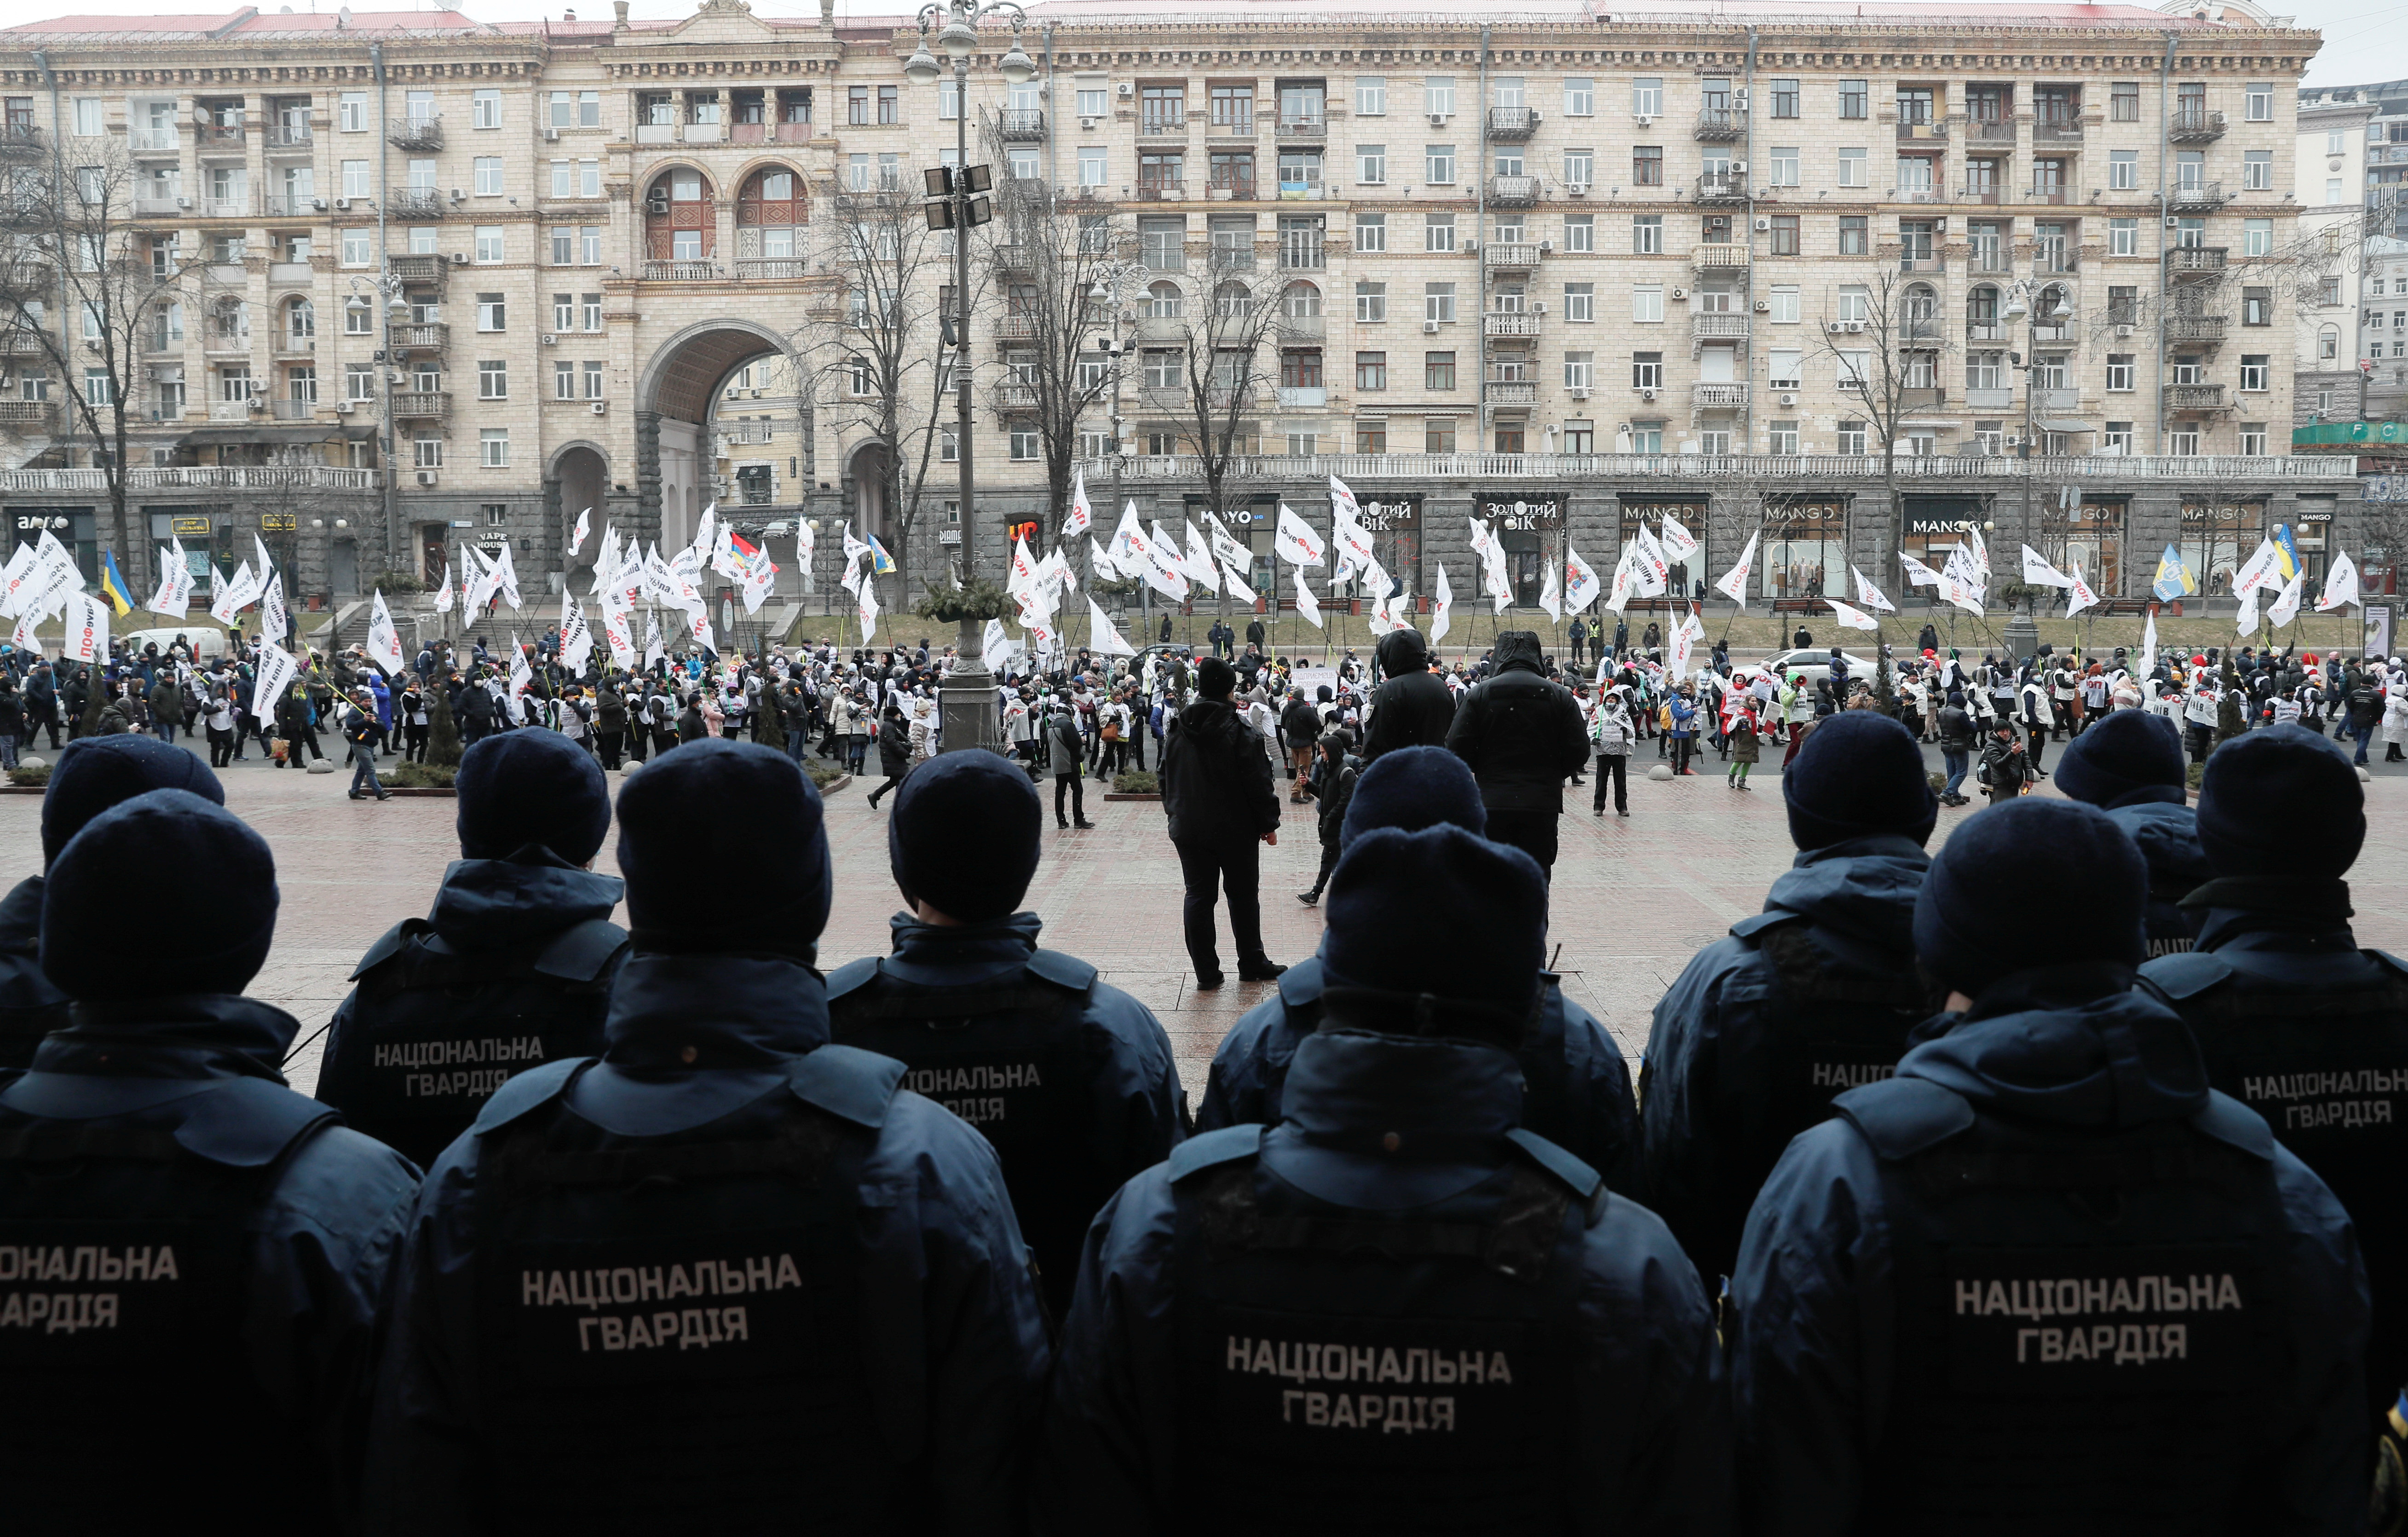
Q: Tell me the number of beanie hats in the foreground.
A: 11